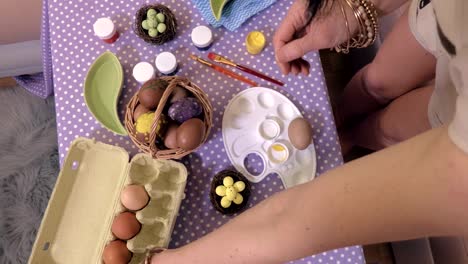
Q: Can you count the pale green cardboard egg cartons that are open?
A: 1